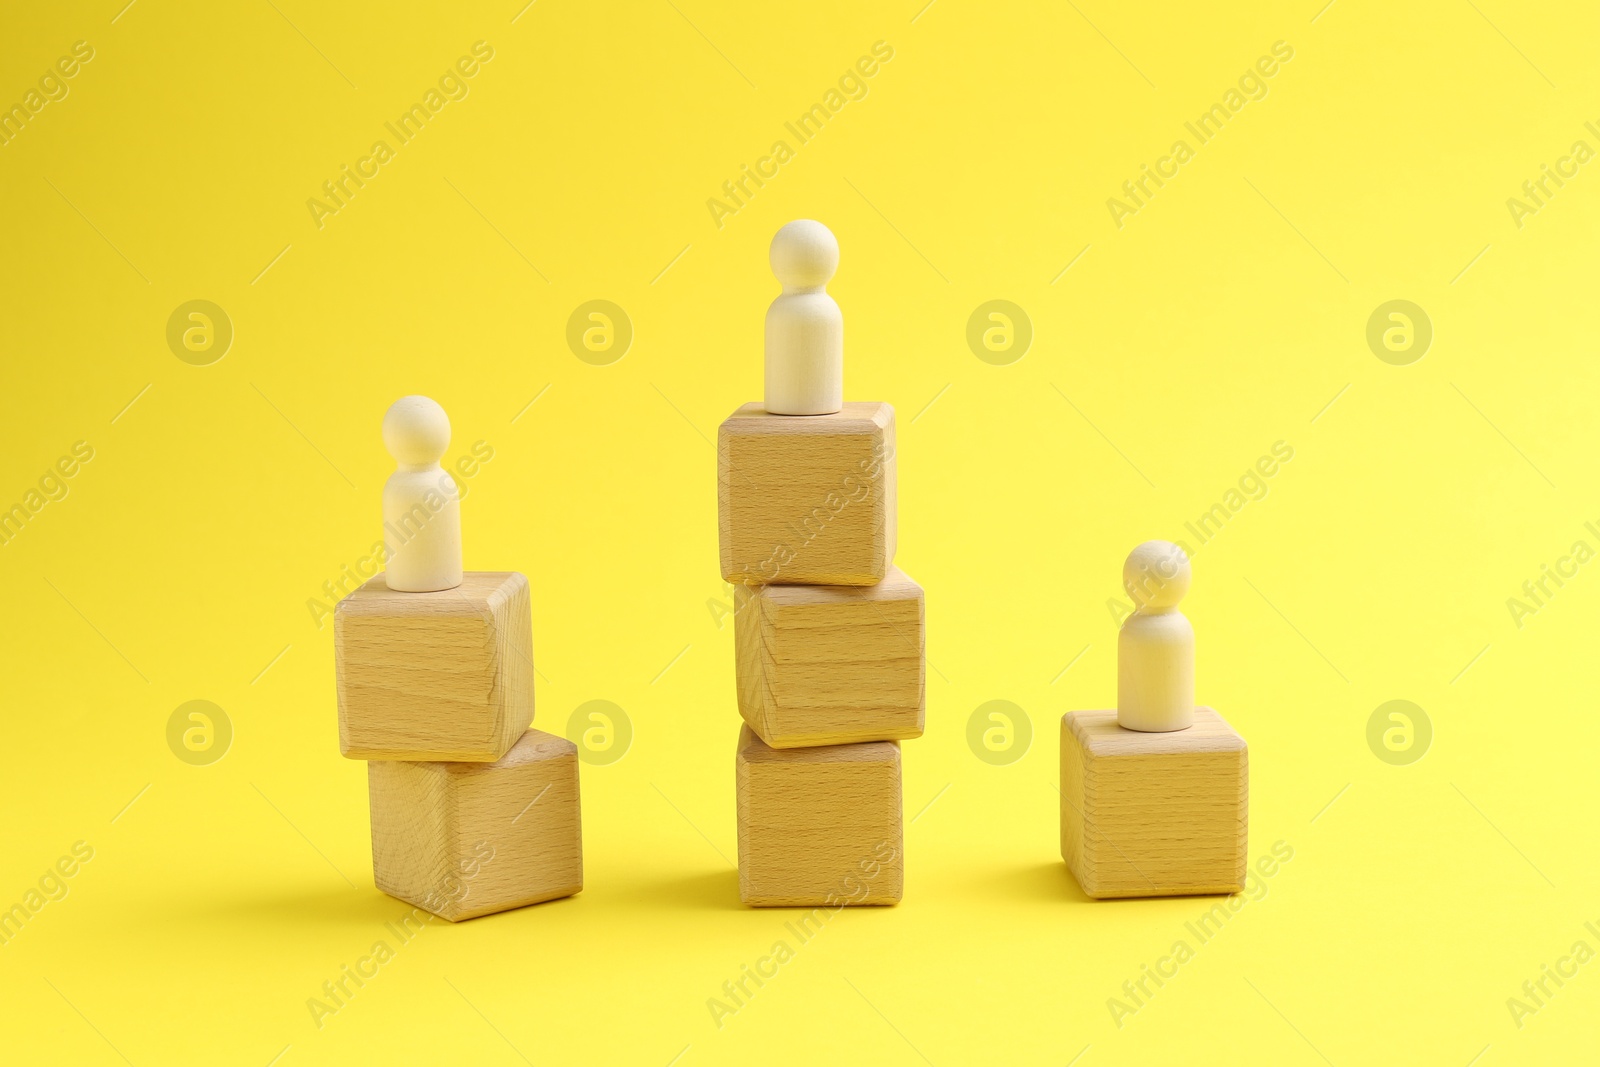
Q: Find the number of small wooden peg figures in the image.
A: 3